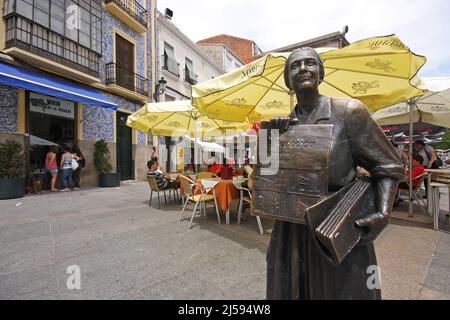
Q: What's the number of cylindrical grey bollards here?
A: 0